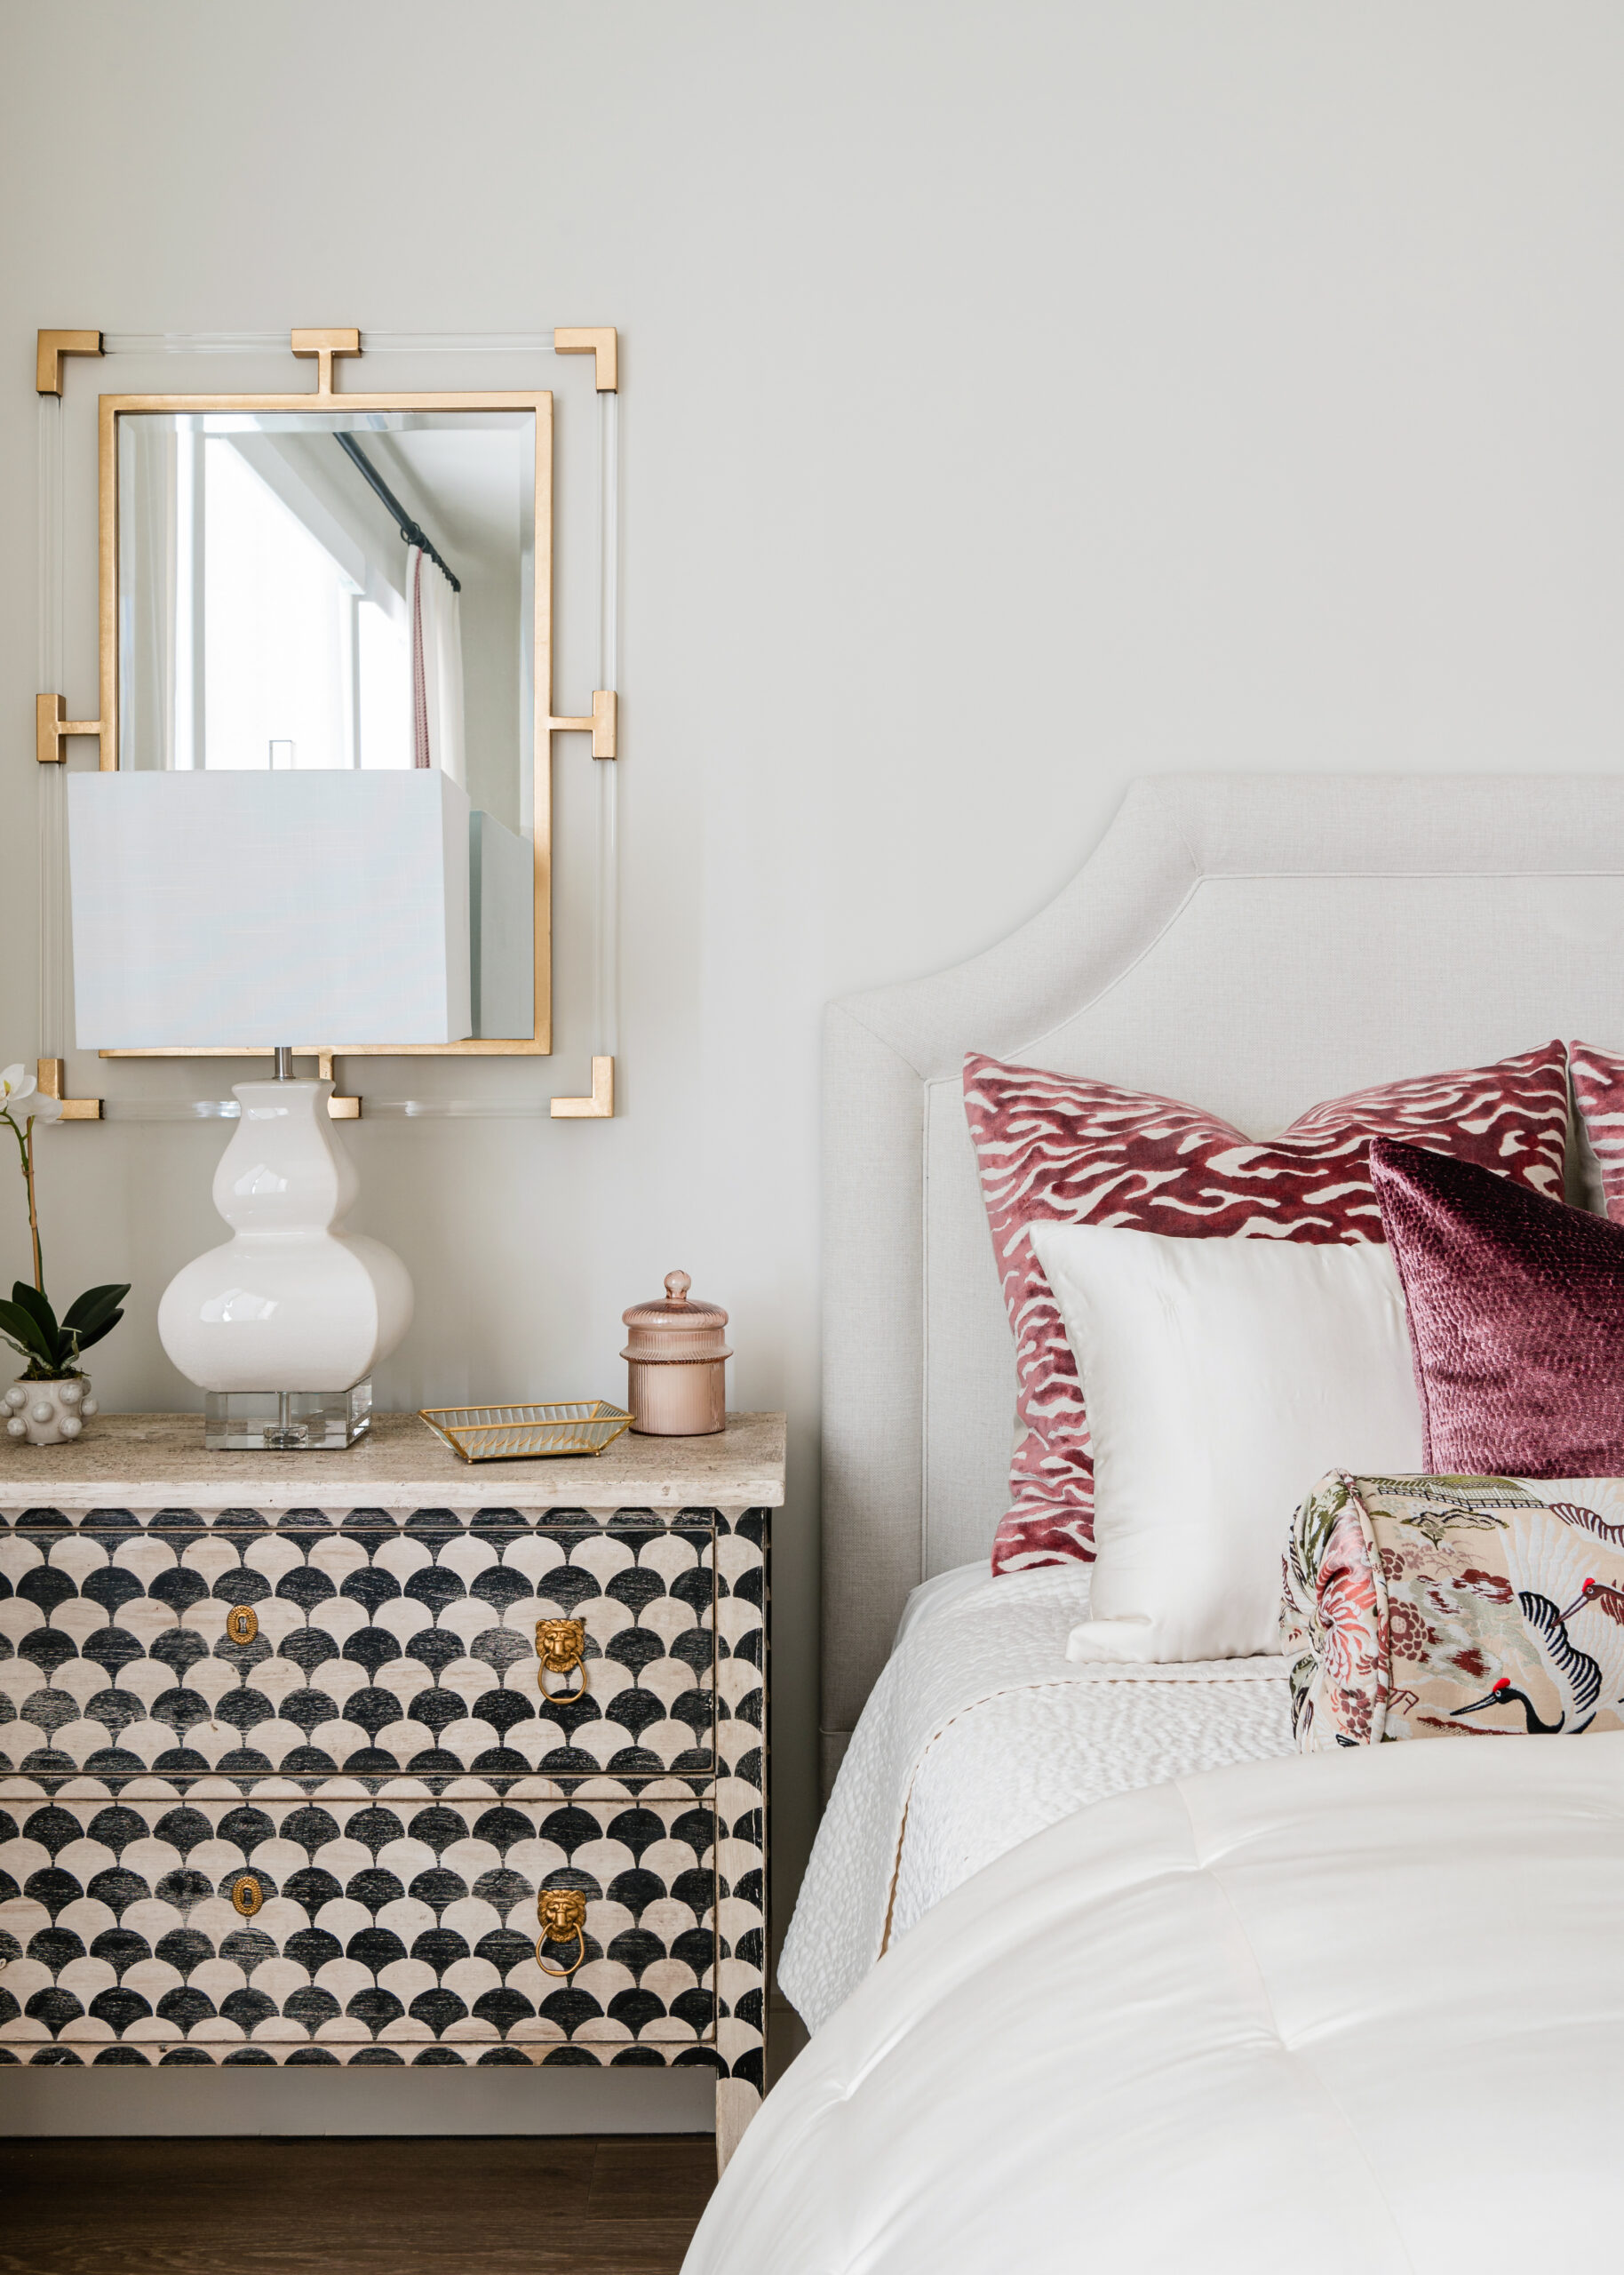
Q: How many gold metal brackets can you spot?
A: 8